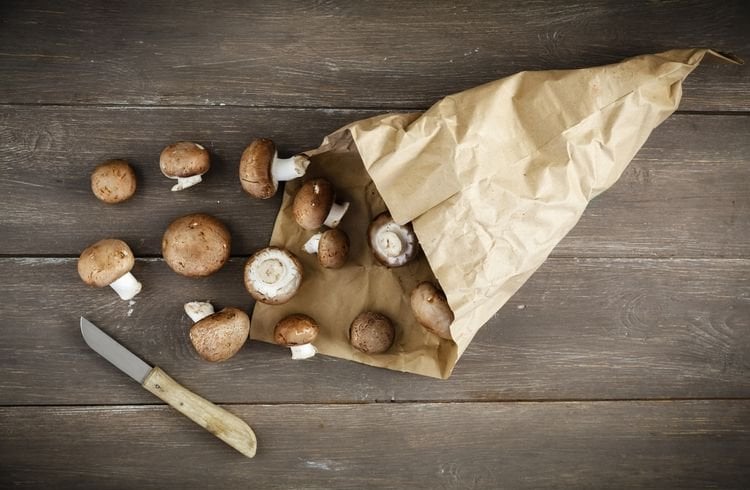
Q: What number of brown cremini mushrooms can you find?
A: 13